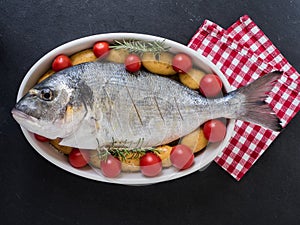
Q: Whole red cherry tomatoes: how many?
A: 10